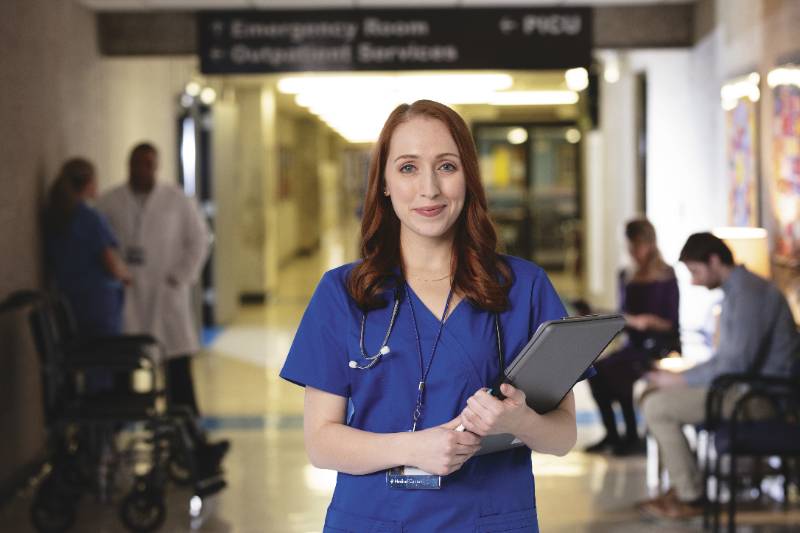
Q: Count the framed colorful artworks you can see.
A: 2